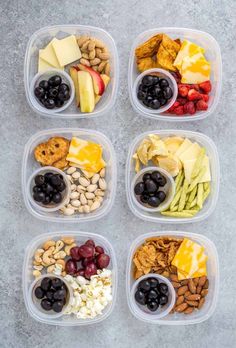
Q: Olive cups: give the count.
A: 6